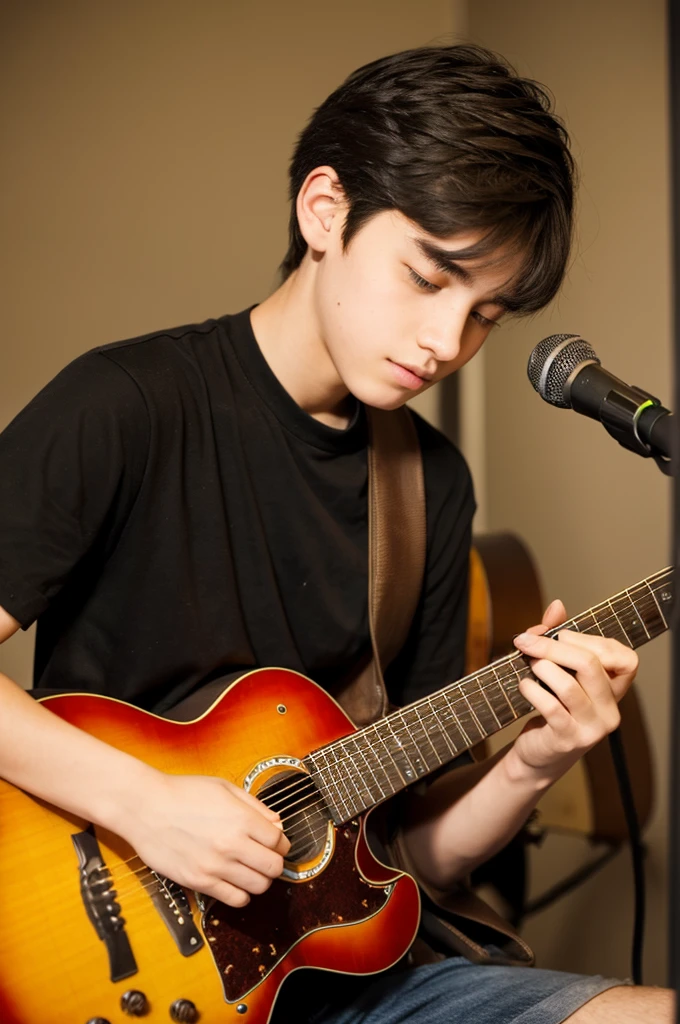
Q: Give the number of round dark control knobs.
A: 3